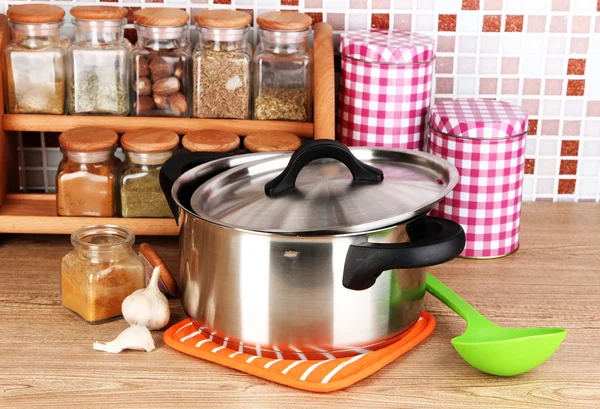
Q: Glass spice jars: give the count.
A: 10